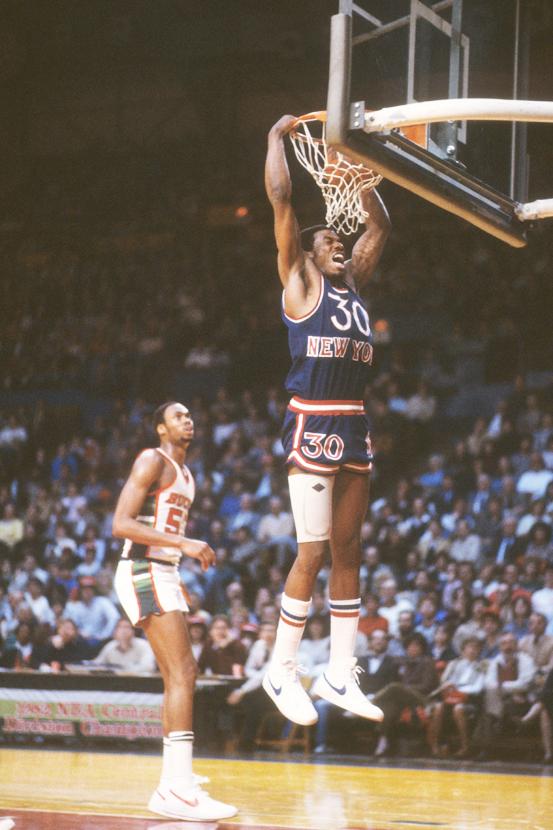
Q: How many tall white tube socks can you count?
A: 4